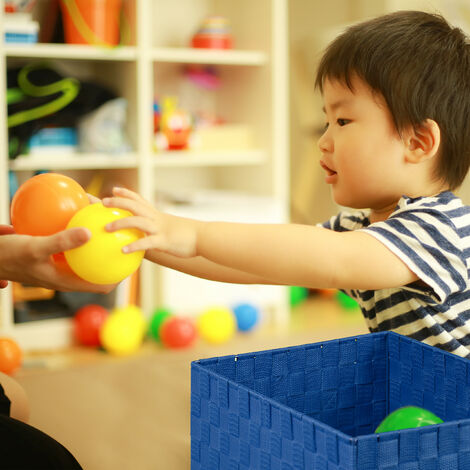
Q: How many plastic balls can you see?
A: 12